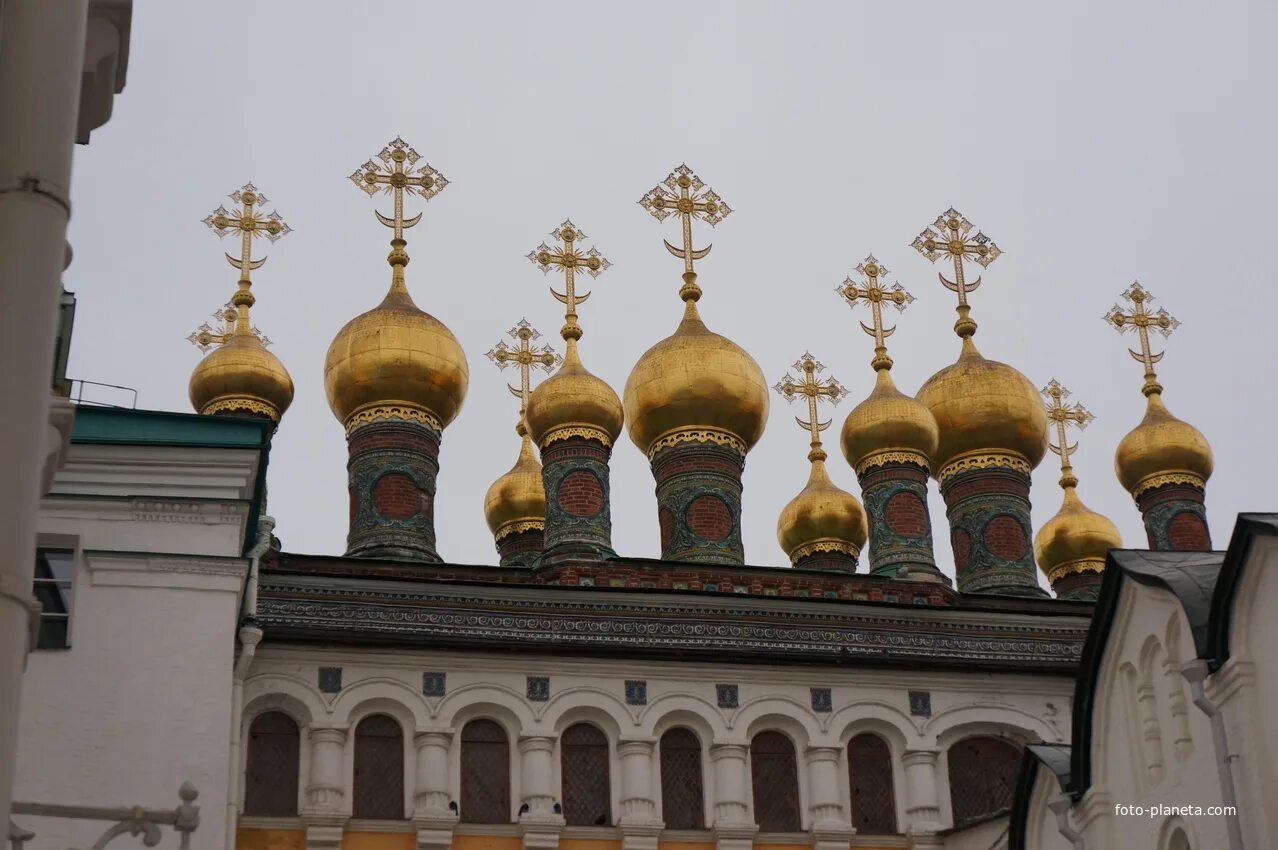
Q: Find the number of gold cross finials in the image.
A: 11